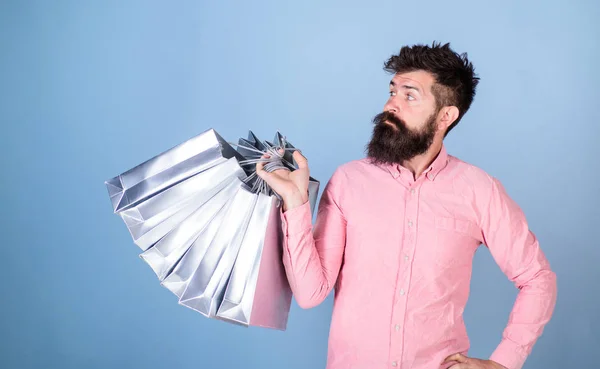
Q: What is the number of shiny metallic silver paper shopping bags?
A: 6